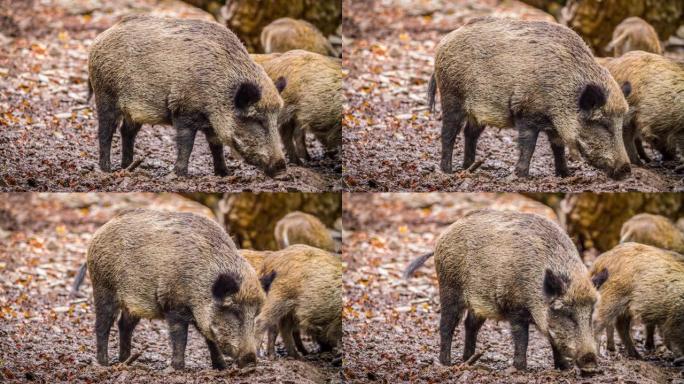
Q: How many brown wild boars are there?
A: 12